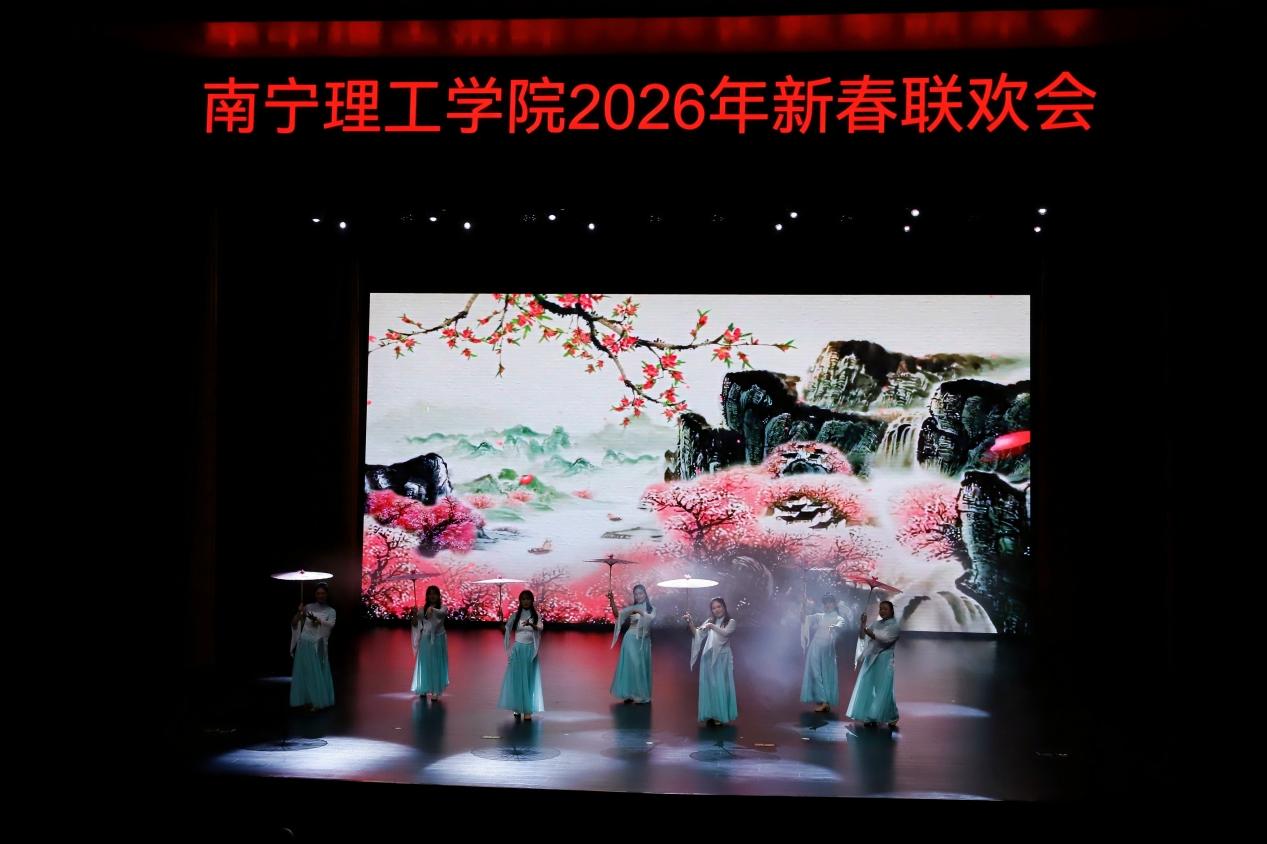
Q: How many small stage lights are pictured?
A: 12